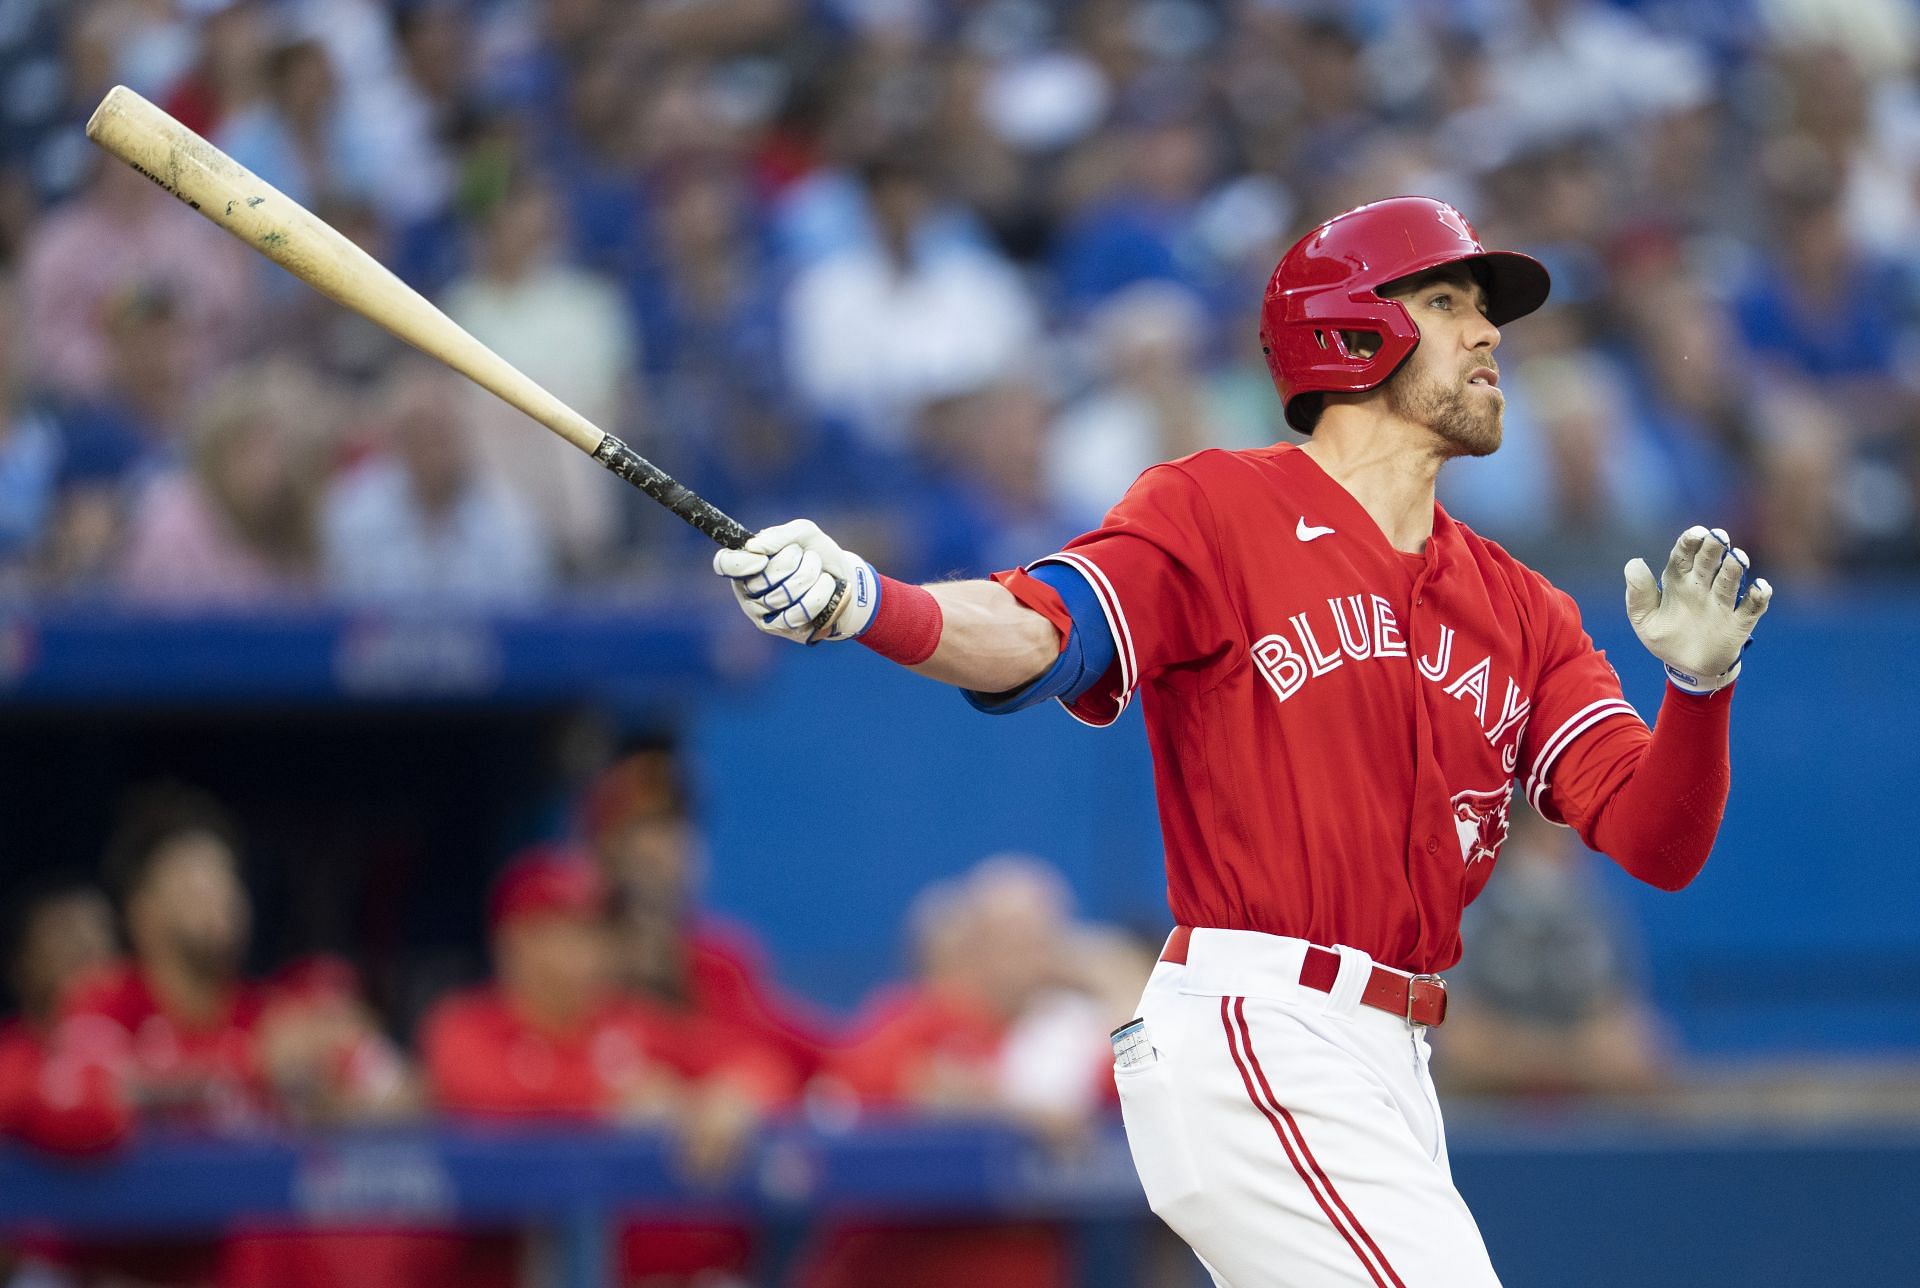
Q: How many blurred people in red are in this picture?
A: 5